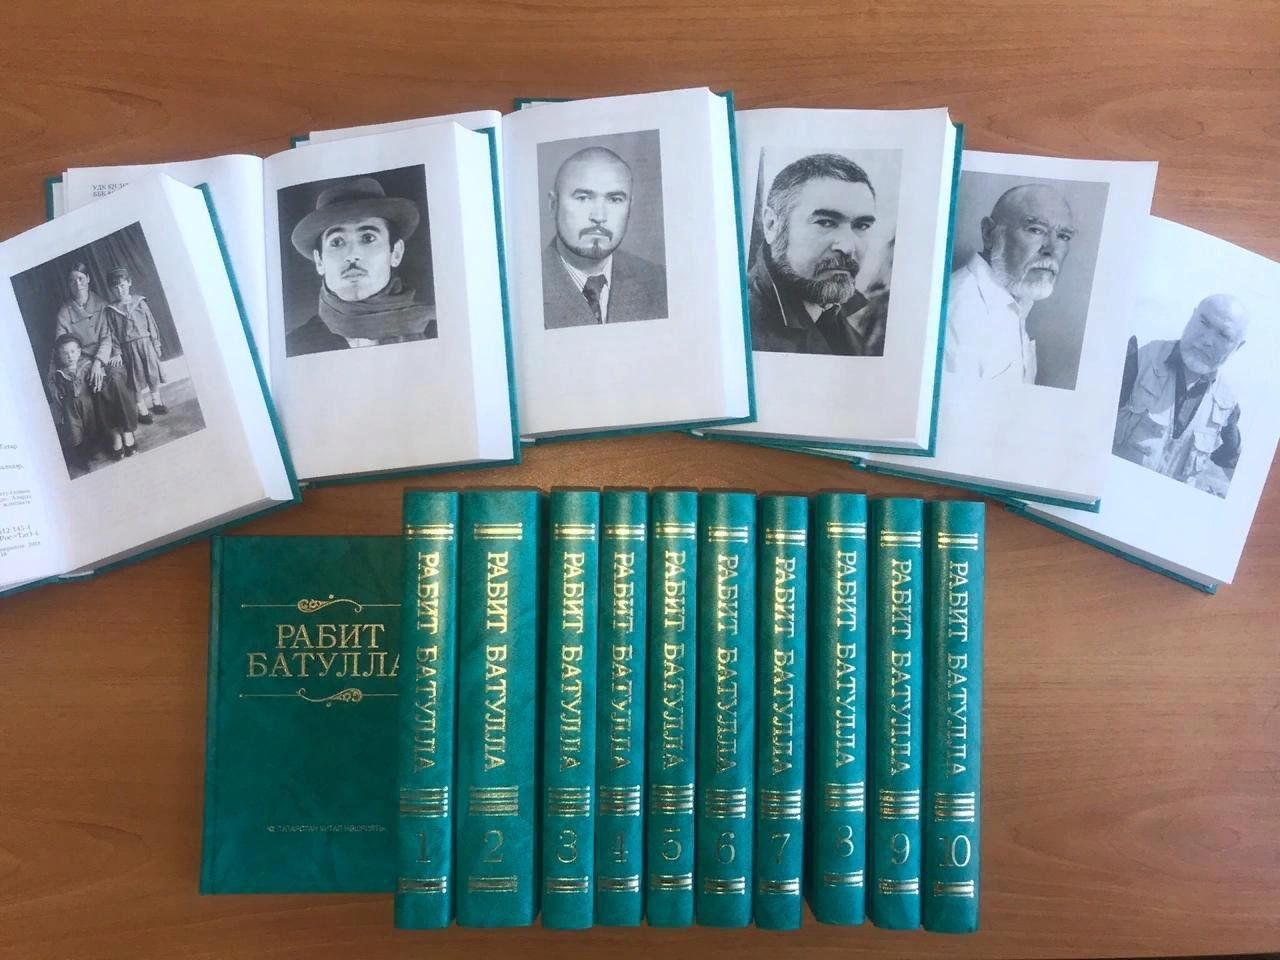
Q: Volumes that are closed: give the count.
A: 11